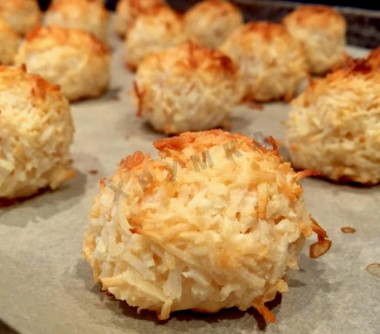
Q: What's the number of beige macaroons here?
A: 13